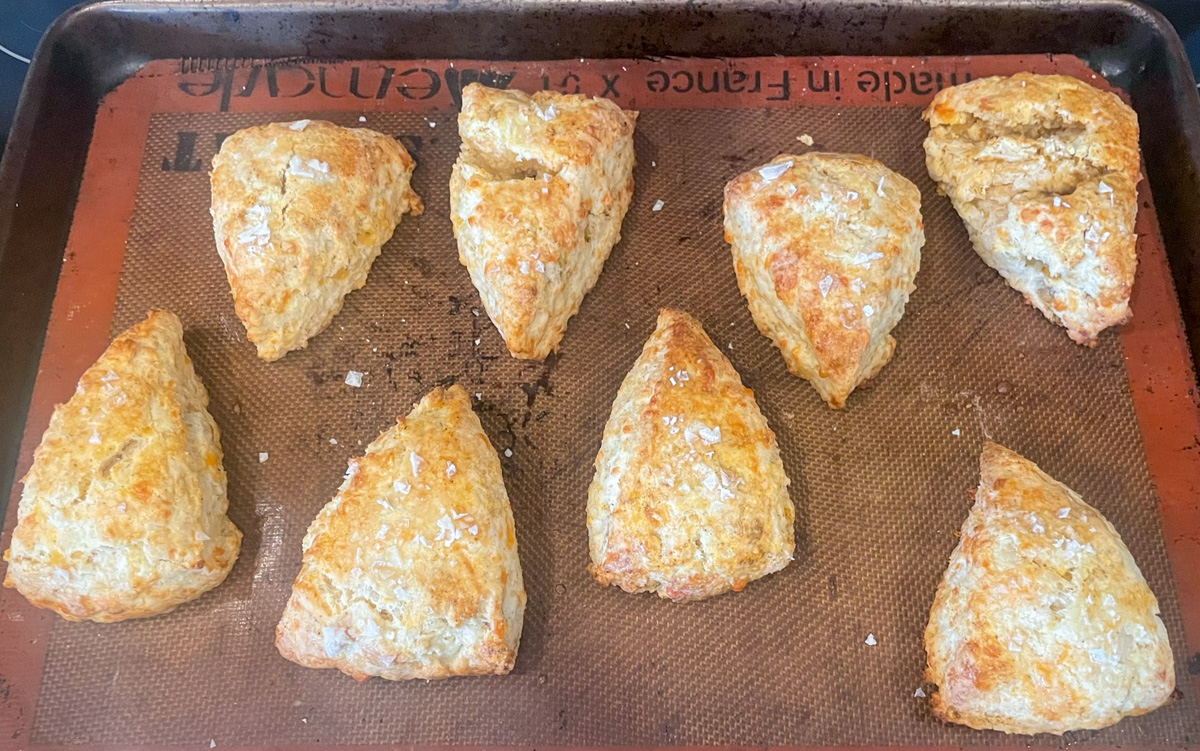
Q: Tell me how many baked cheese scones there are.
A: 8